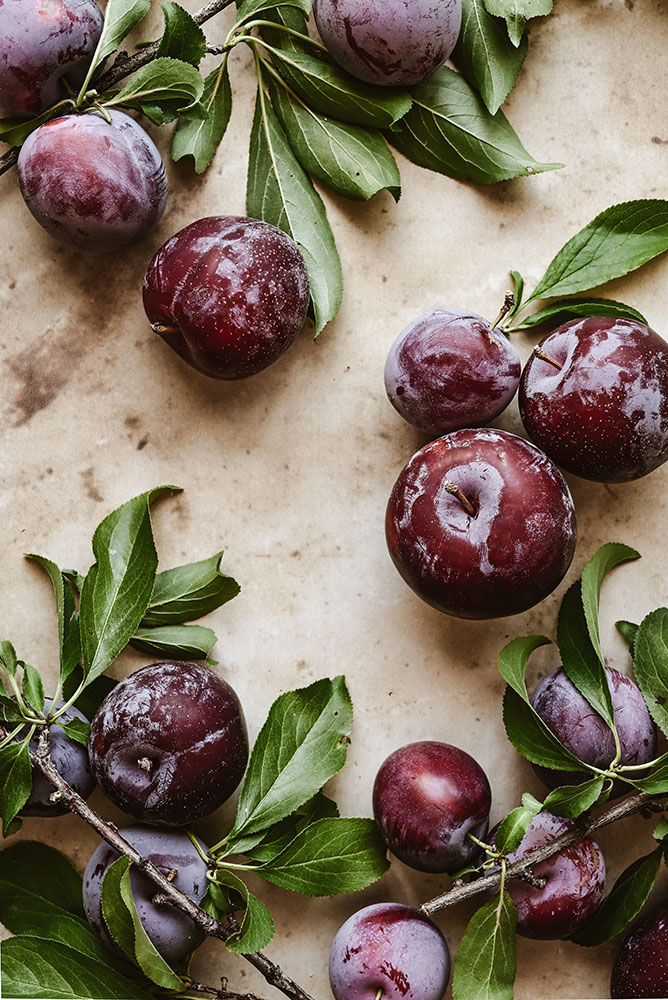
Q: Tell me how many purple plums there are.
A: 15